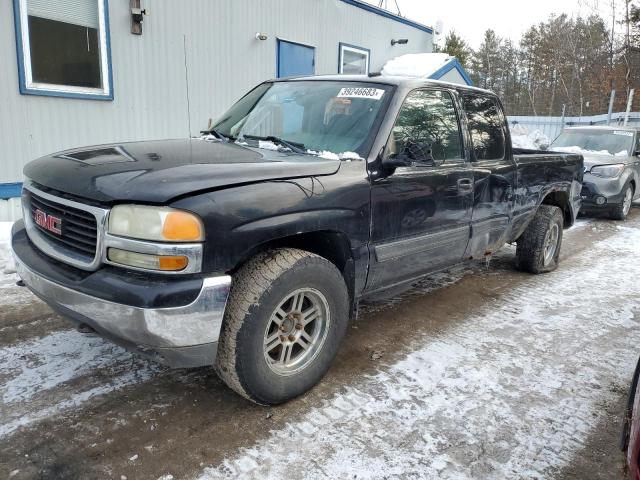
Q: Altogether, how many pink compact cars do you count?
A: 0